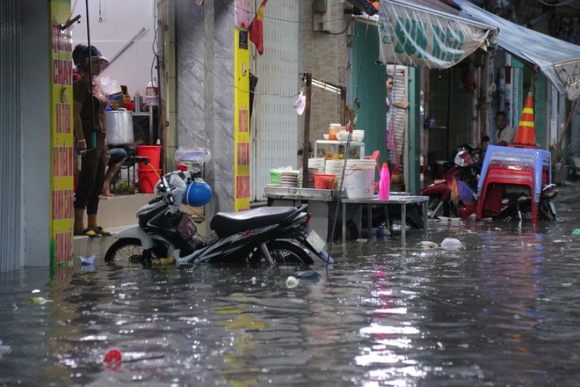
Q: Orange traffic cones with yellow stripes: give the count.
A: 1